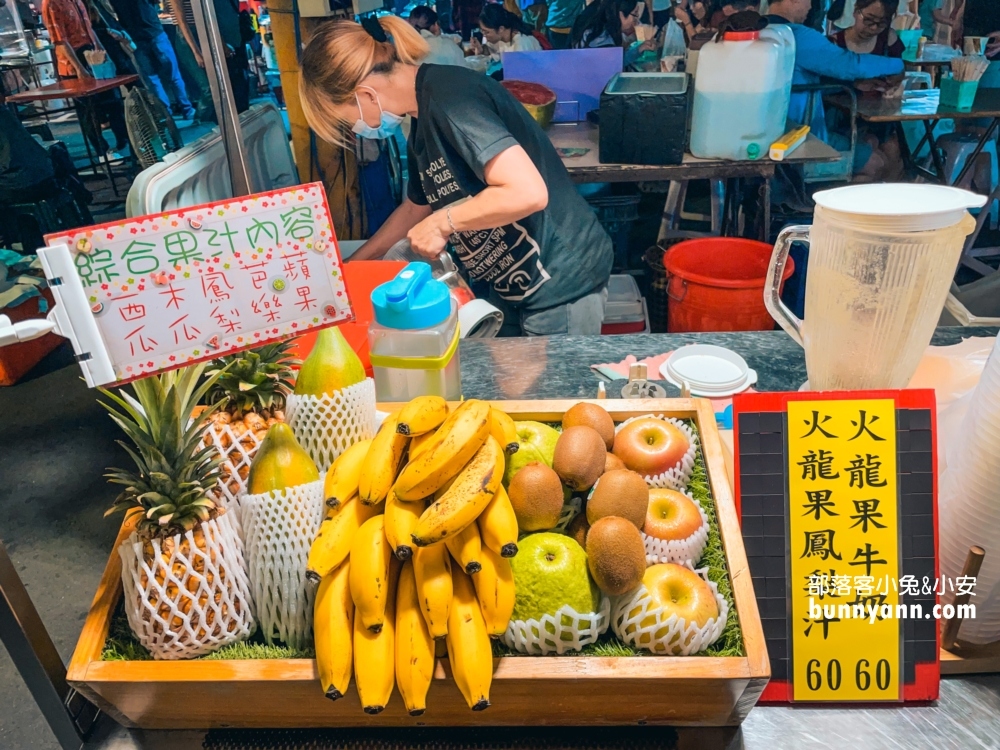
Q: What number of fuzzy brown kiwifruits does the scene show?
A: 7